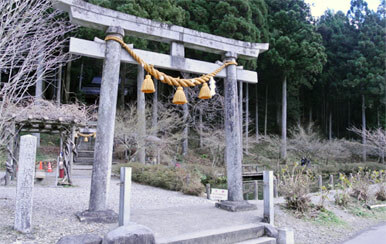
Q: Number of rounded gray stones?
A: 2